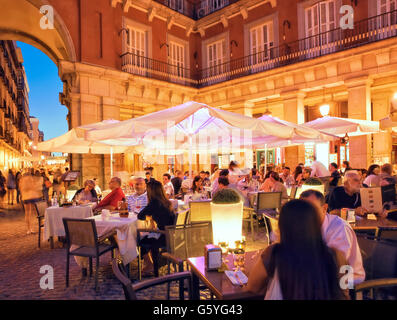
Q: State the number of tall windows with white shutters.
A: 6